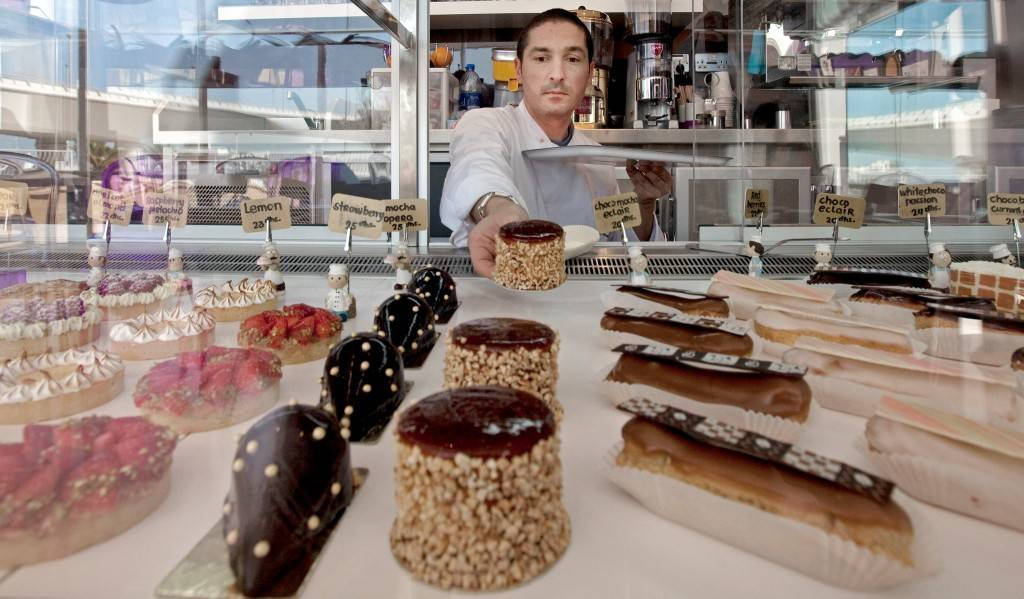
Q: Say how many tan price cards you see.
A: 11